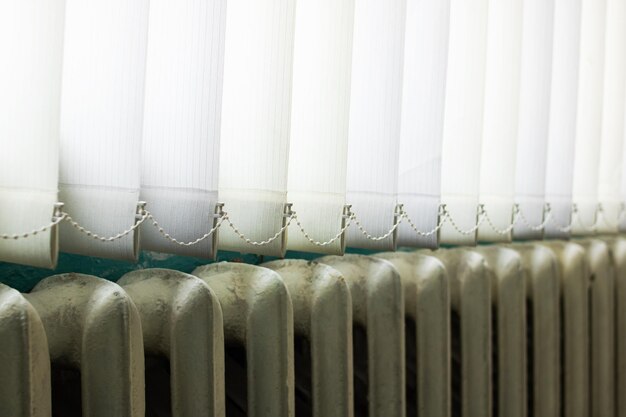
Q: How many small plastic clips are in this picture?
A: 13